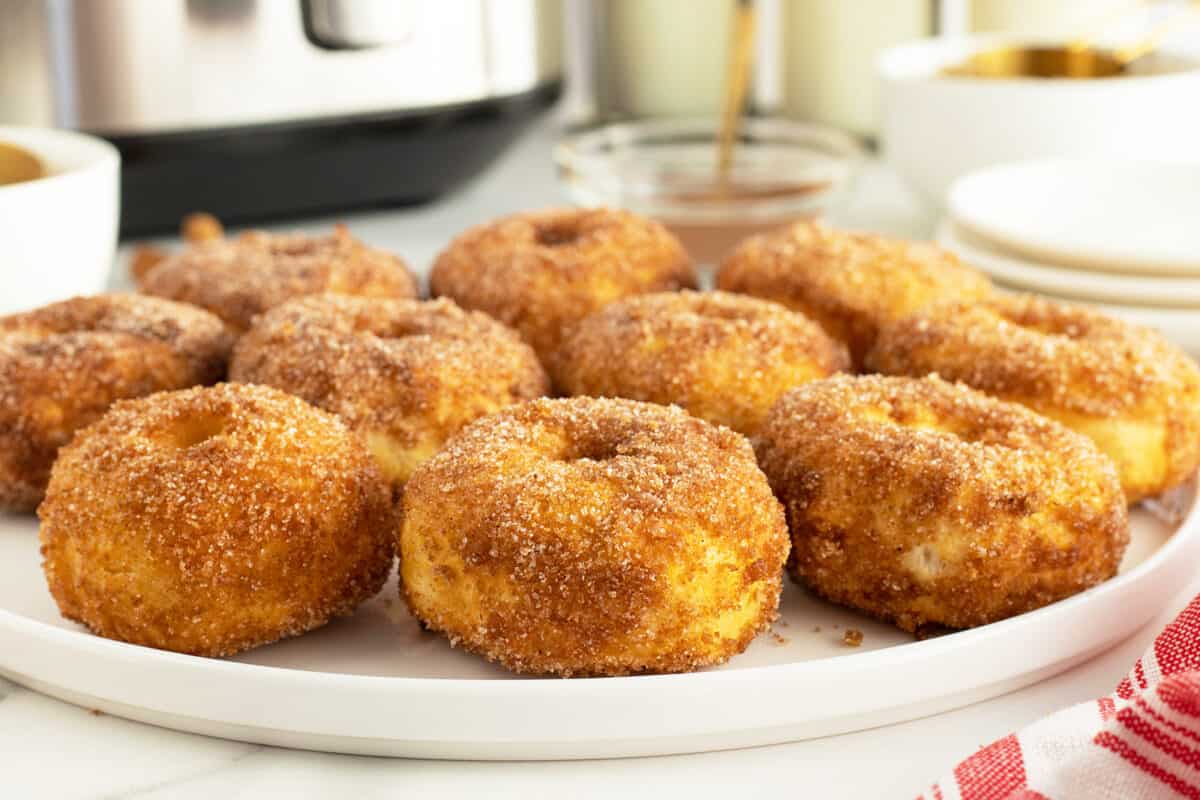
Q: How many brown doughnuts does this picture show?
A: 10